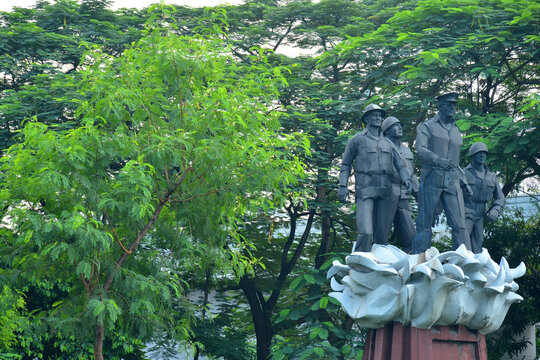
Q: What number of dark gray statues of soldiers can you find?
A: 4